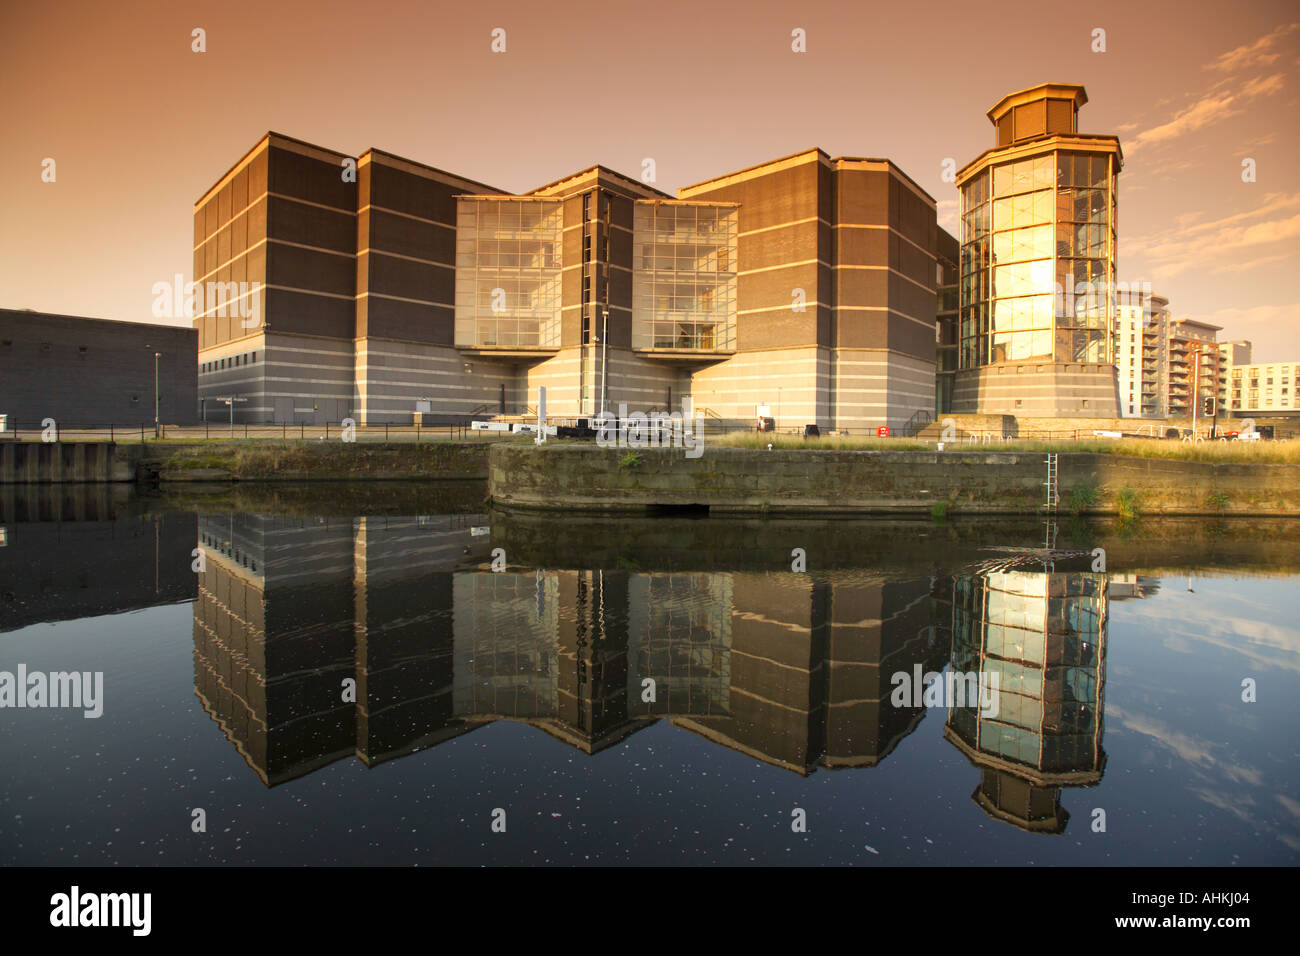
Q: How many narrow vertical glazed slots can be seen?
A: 2